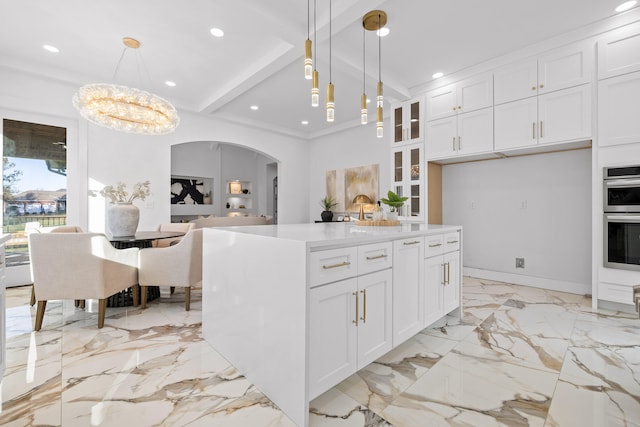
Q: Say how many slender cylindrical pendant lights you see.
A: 6